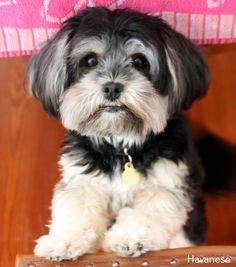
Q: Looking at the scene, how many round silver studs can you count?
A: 8